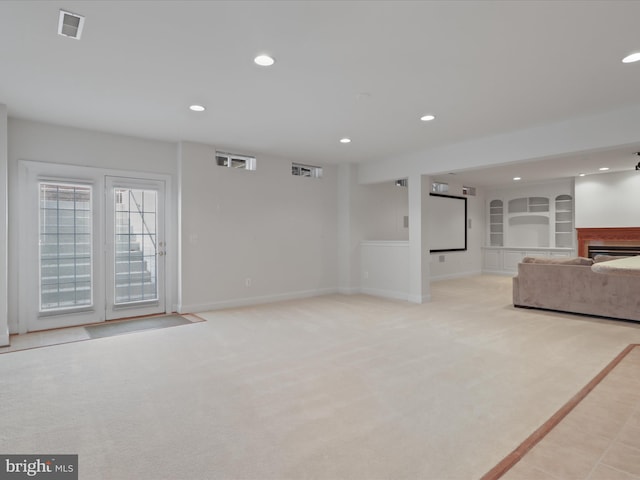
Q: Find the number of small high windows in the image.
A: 5